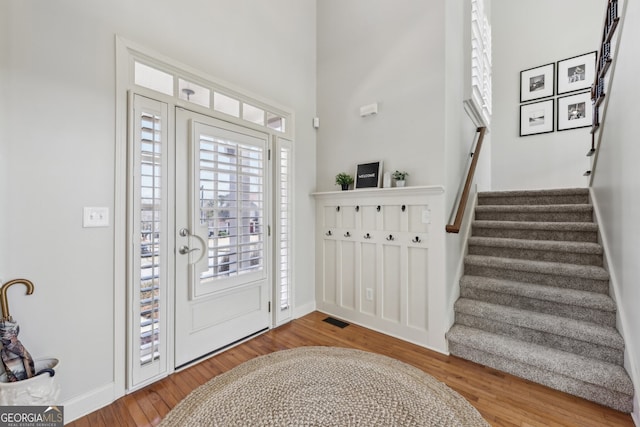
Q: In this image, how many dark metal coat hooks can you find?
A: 9